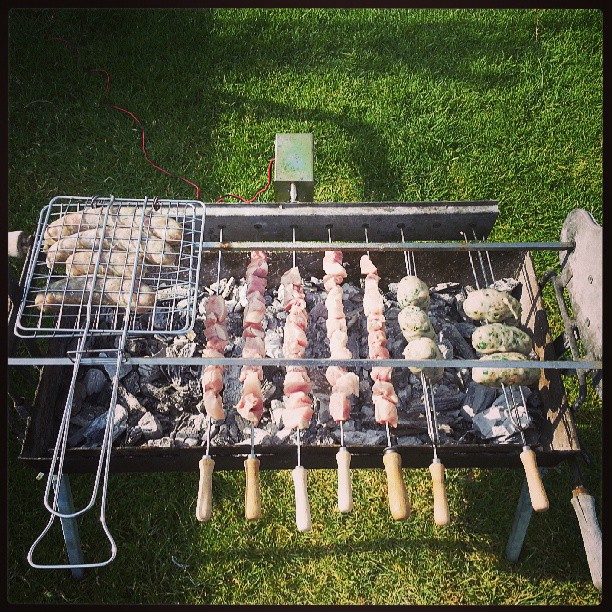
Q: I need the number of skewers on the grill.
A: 7